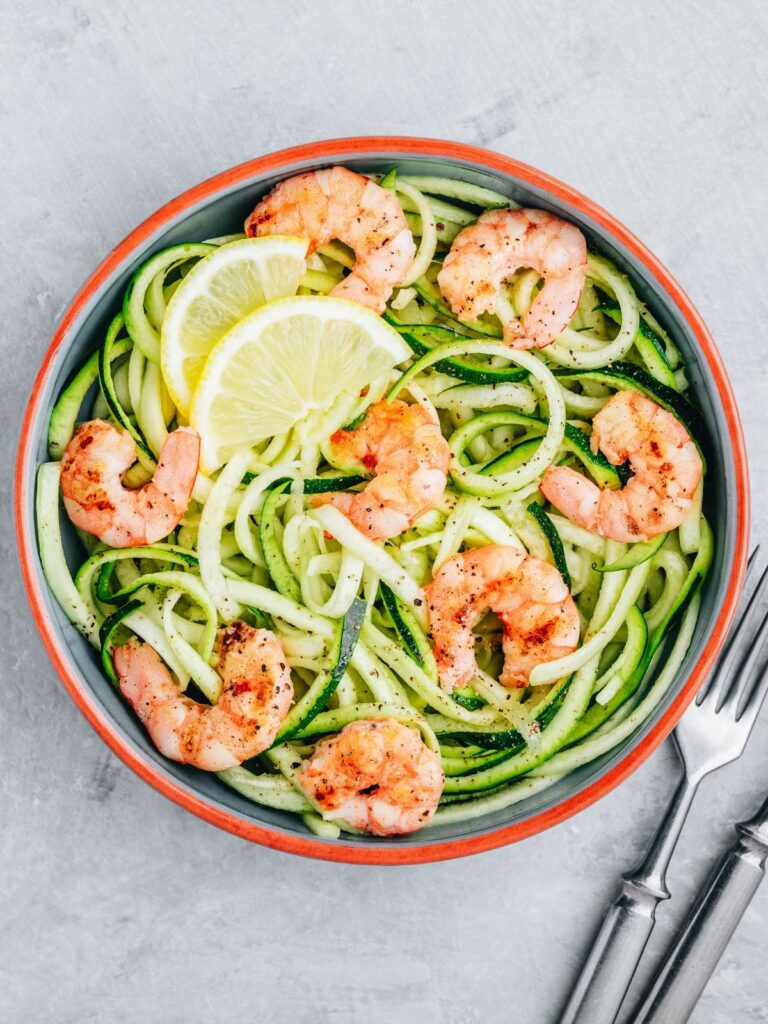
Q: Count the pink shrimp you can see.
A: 8